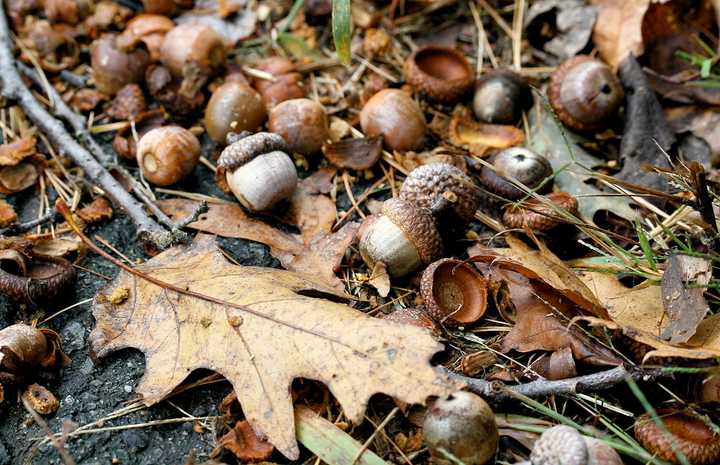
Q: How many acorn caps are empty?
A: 5